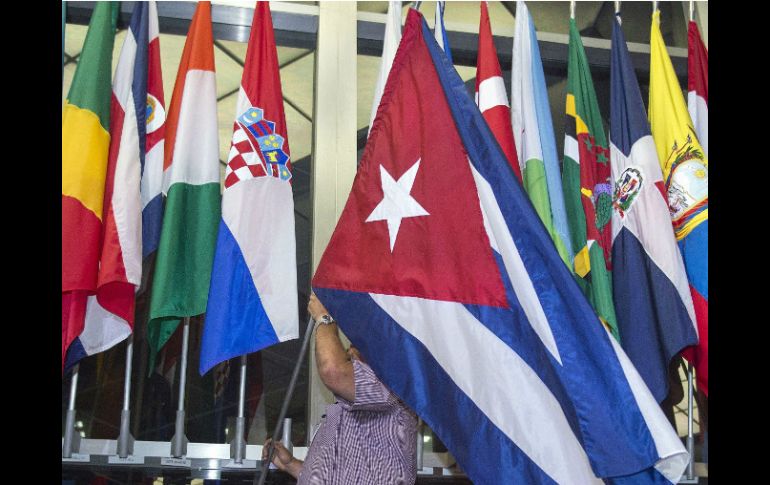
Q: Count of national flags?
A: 13